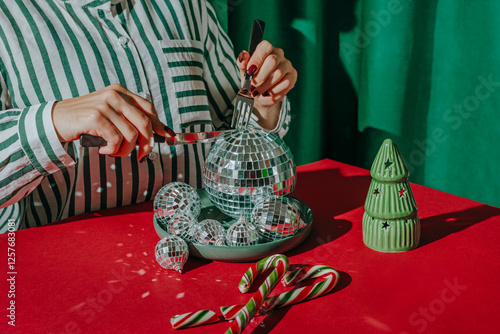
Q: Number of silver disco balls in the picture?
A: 7